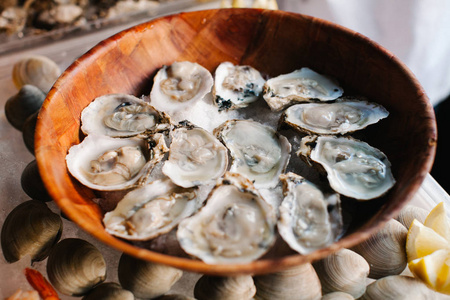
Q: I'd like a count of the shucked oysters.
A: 12